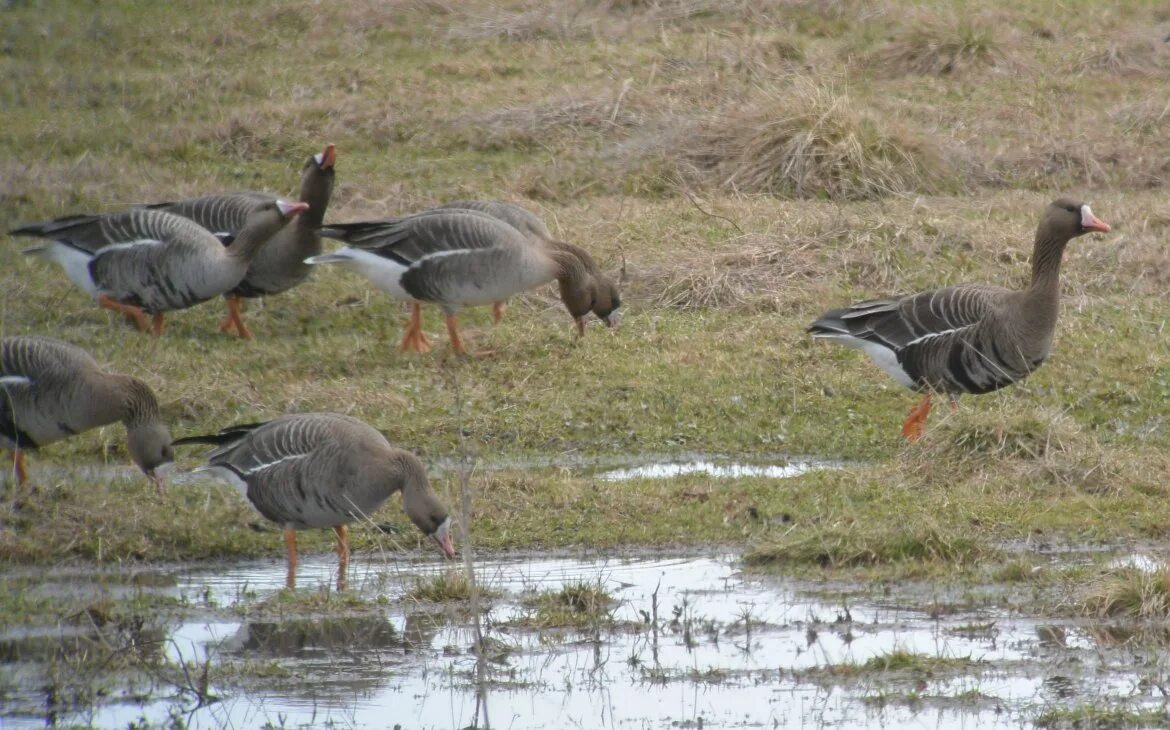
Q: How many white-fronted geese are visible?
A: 7